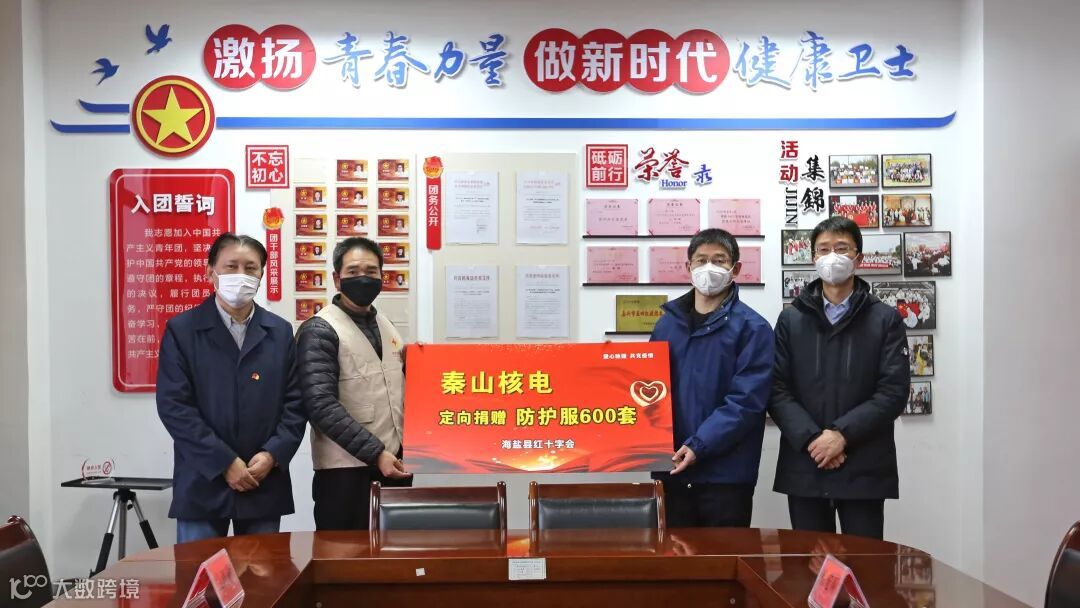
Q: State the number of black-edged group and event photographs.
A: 11